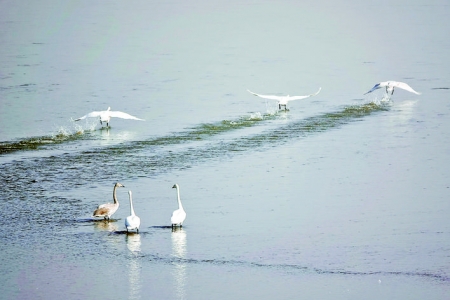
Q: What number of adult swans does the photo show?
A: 5